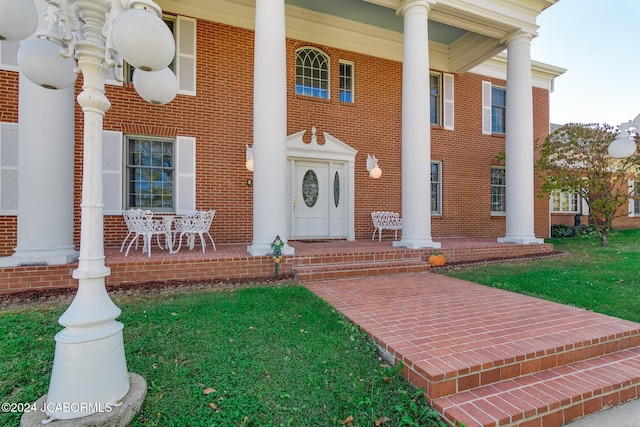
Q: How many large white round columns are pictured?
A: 4